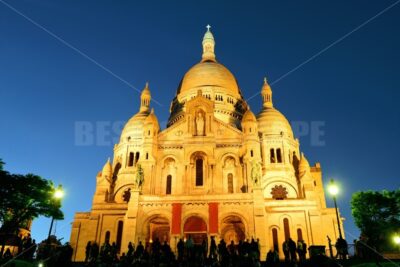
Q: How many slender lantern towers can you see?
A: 3